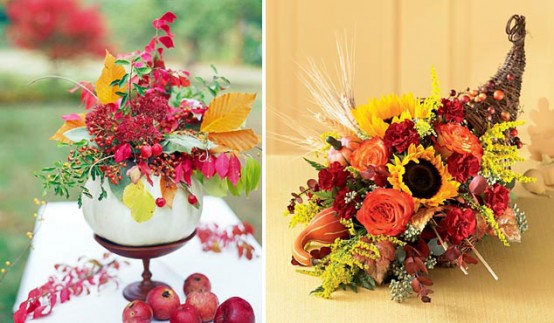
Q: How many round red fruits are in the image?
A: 6